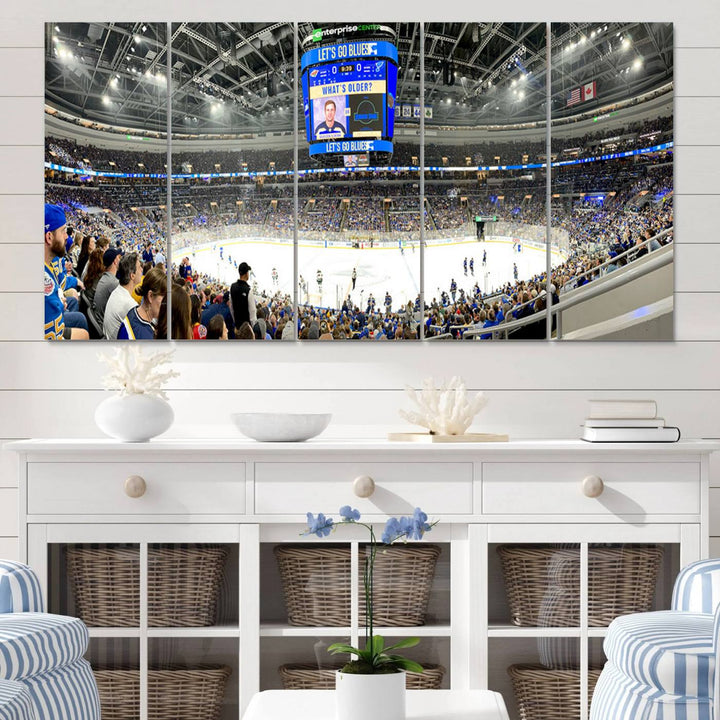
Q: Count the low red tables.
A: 0